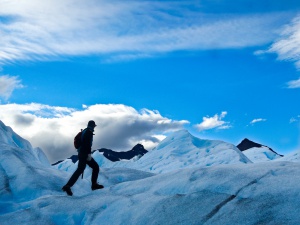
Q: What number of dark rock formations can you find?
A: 2